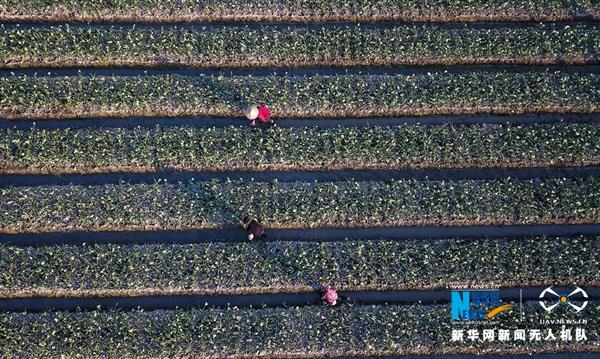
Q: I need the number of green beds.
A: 7